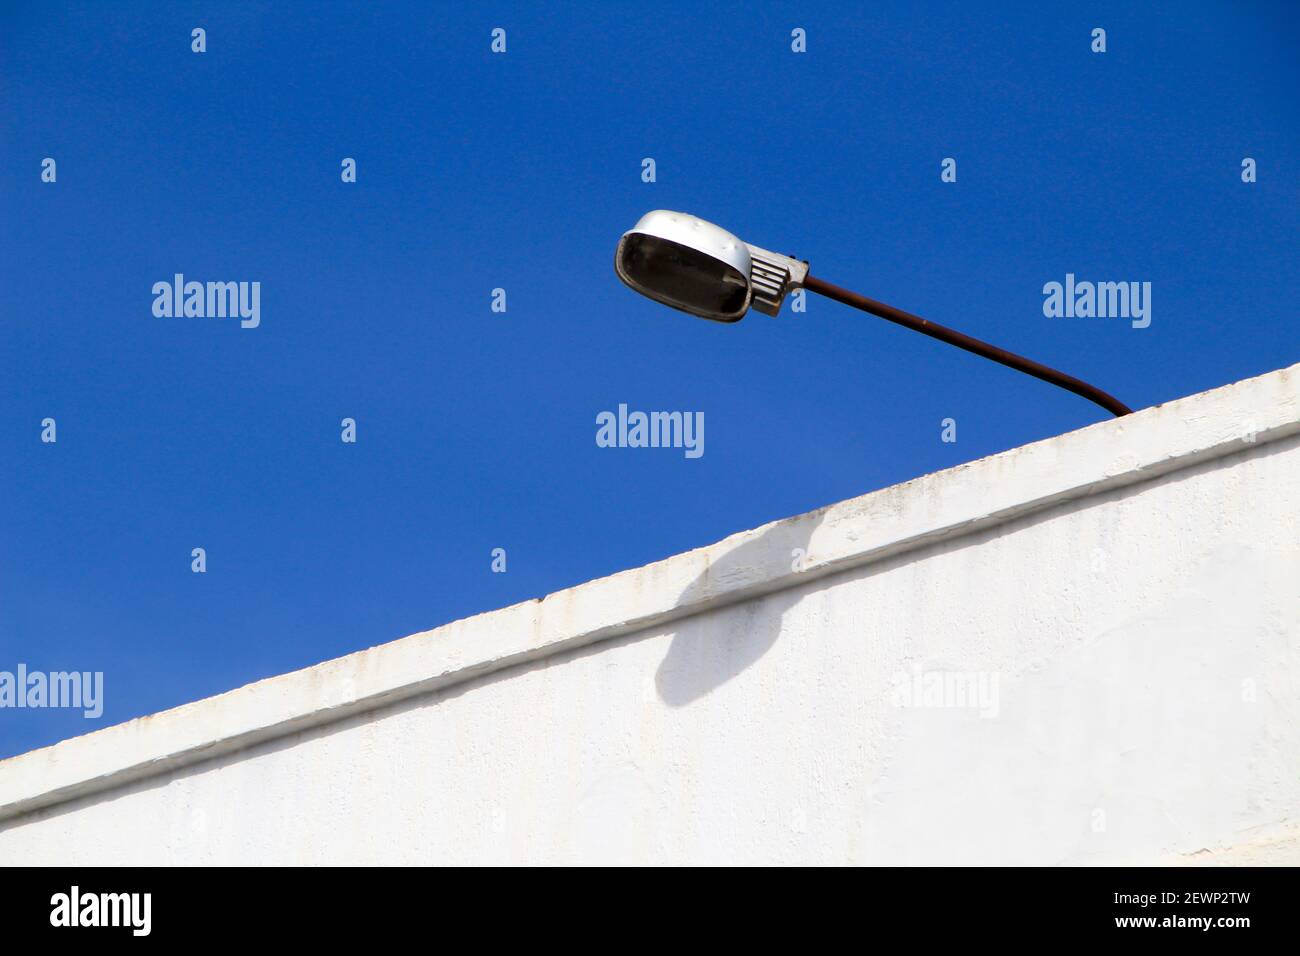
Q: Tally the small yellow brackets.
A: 0